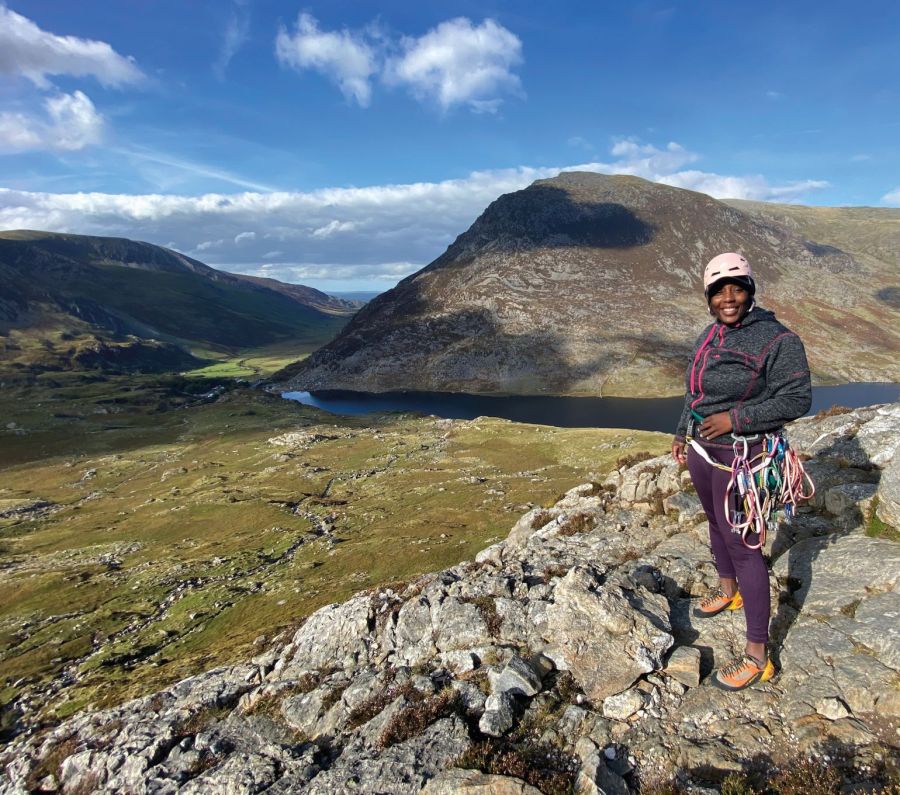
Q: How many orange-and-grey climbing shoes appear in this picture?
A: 2